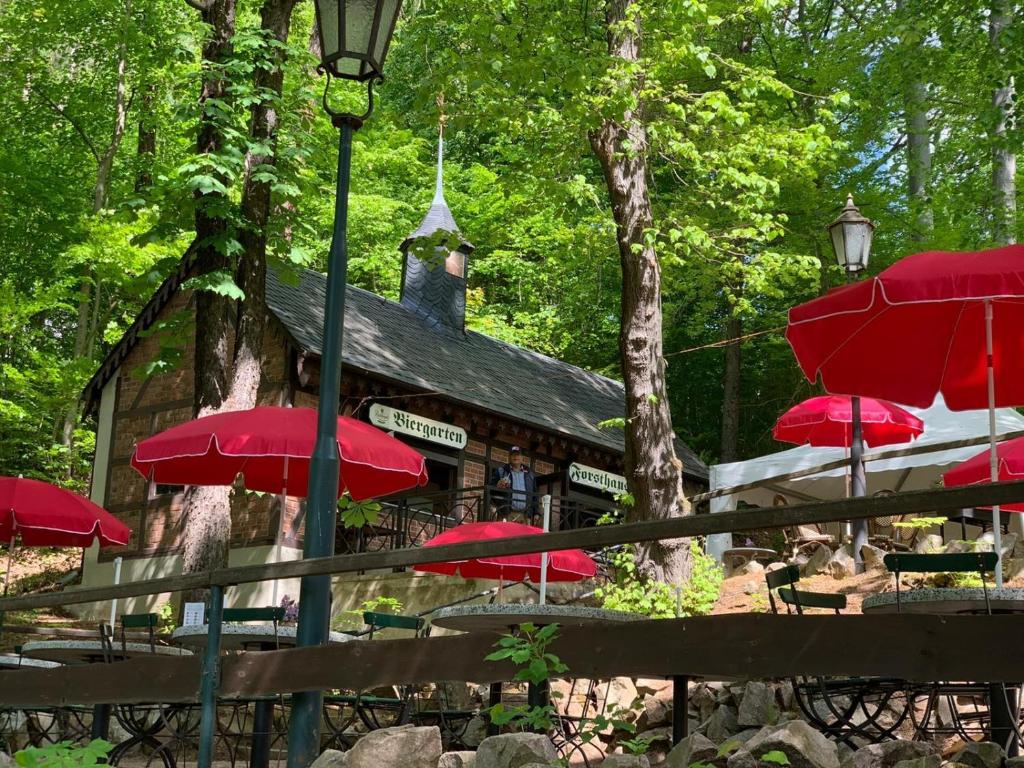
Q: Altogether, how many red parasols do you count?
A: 6